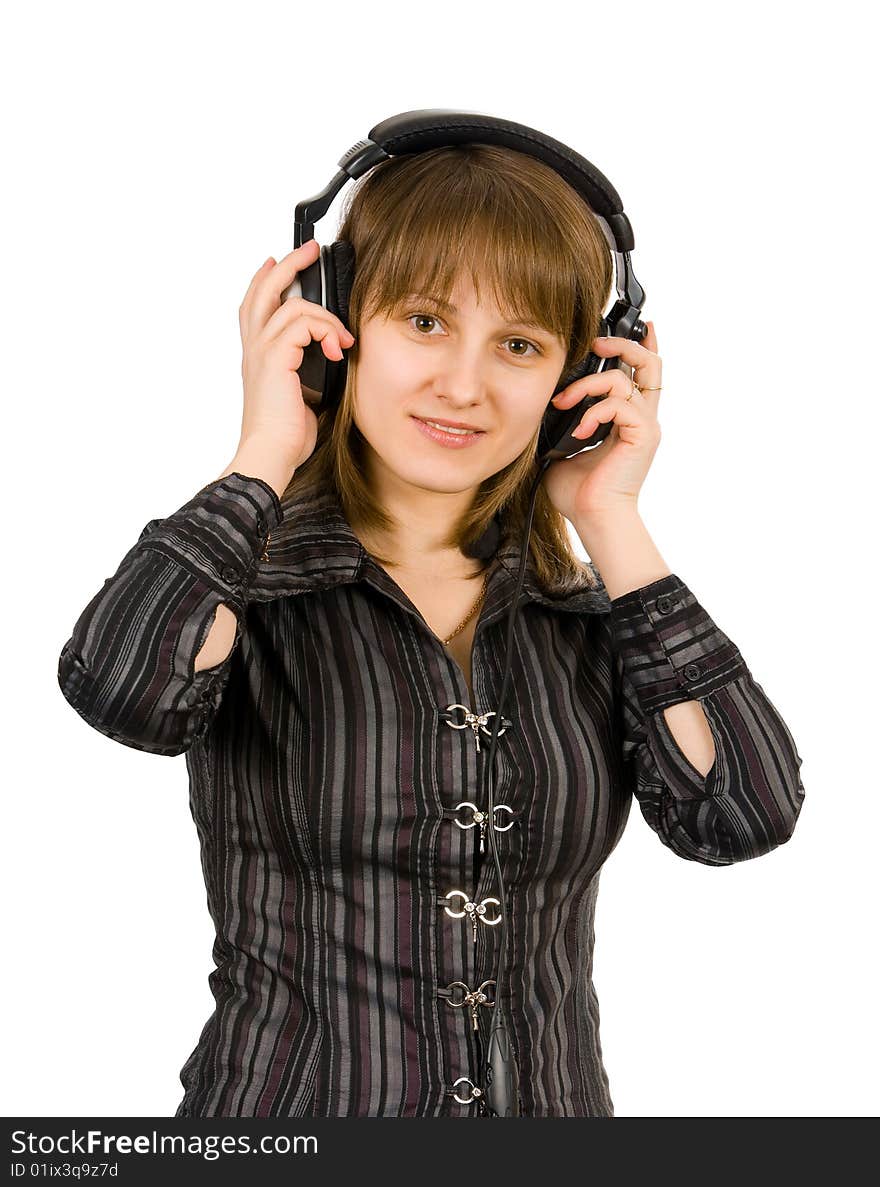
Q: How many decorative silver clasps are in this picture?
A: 5